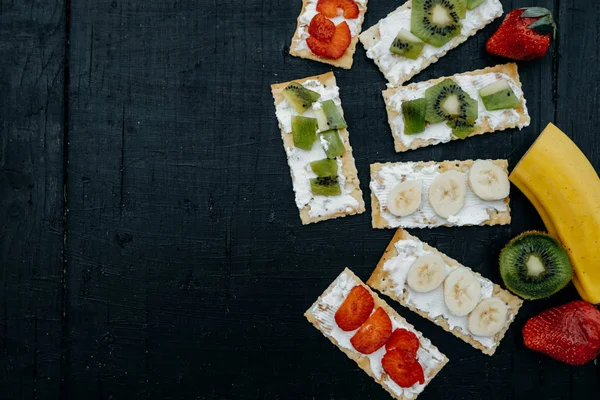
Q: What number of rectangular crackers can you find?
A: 7